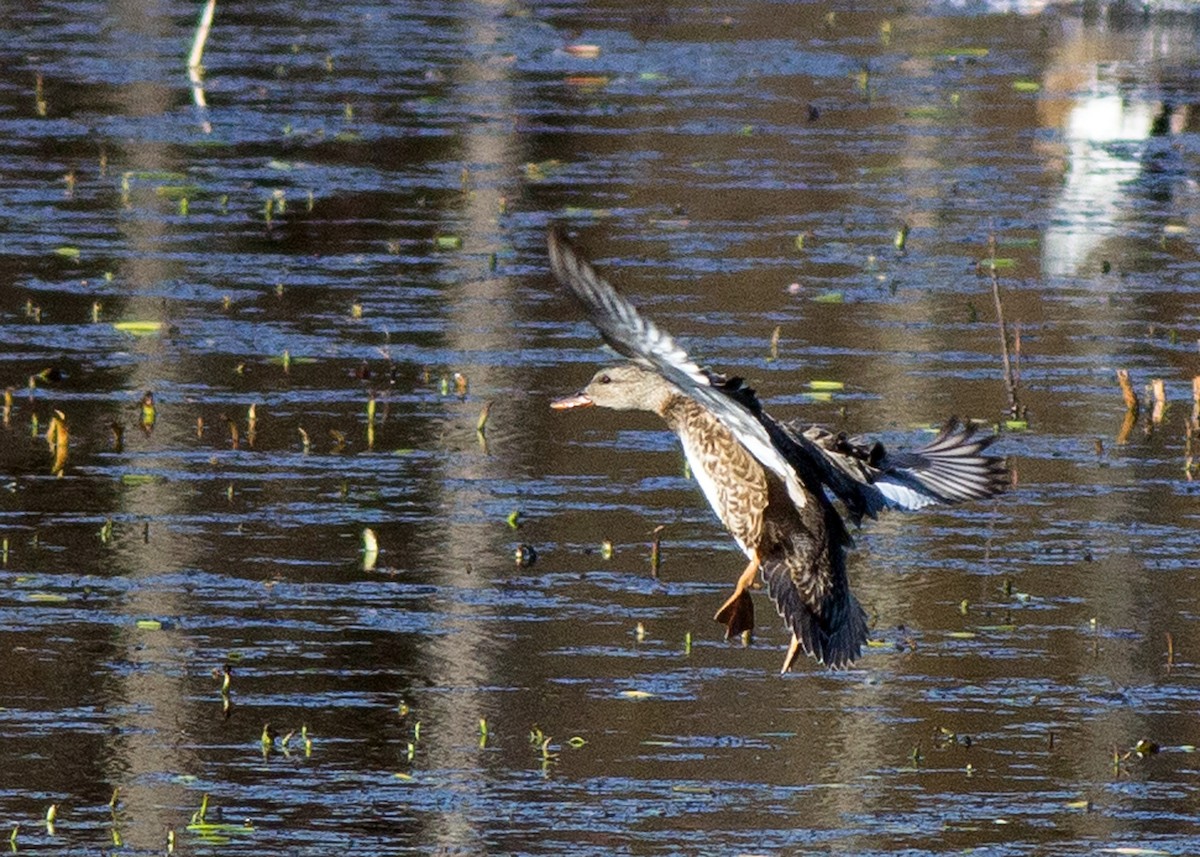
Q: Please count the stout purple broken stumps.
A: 0